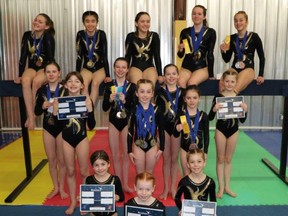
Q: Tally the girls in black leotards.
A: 15